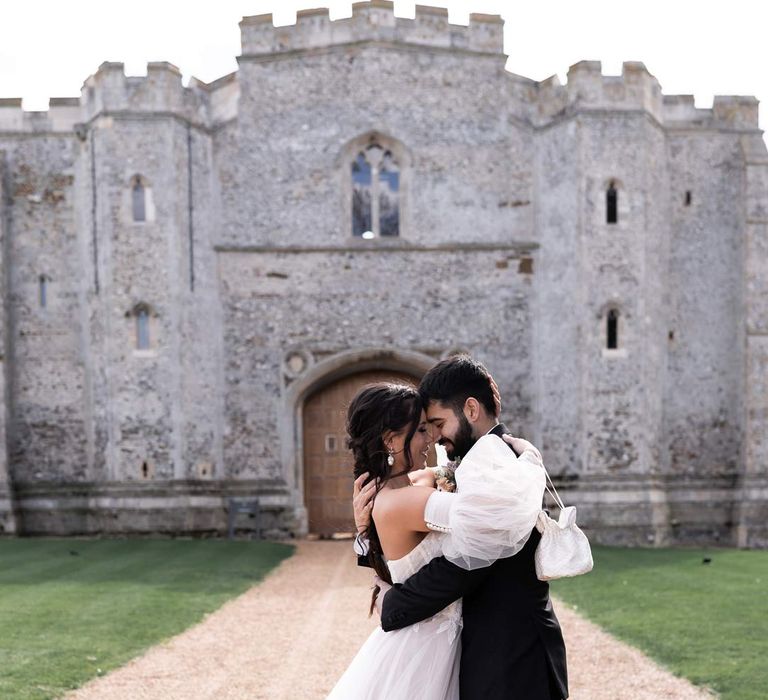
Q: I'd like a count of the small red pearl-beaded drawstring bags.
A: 0